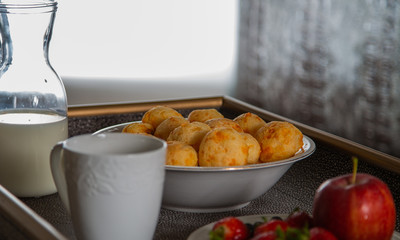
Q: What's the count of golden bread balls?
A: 11